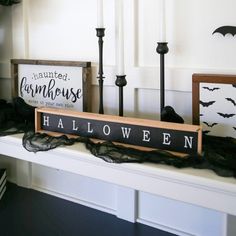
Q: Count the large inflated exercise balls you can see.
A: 0